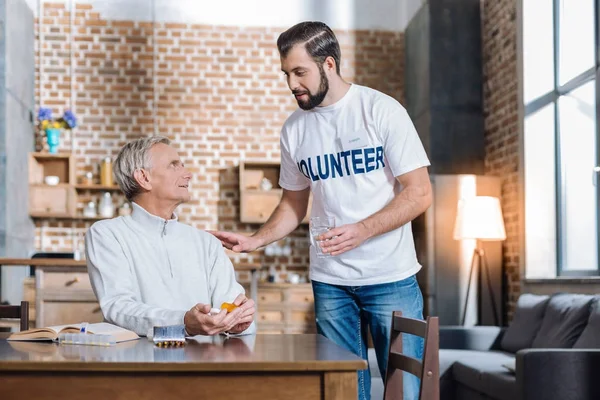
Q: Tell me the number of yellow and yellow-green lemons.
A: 0